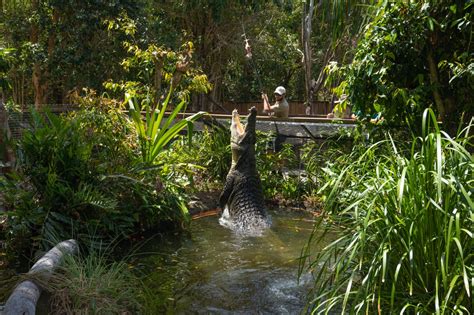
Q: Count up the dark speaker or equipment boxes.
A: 0